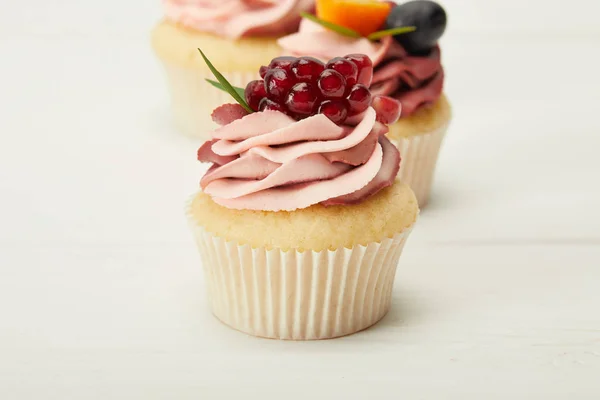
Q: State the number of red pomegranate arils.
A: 13